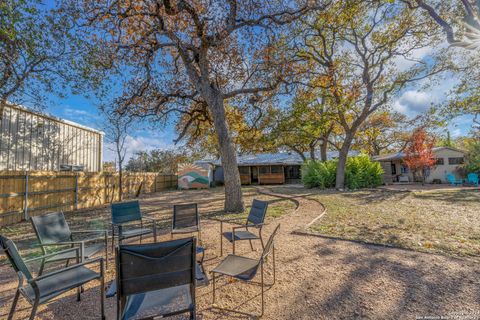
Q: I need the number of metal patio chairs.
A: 7